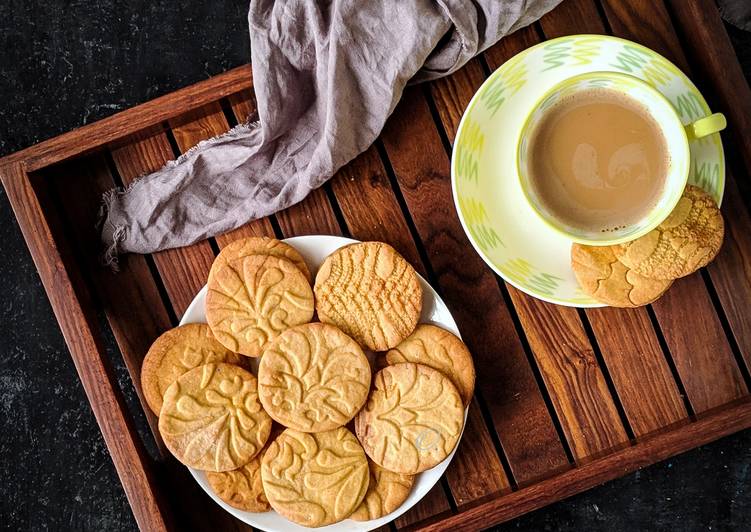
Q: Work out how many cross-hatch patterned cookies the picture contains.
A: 1